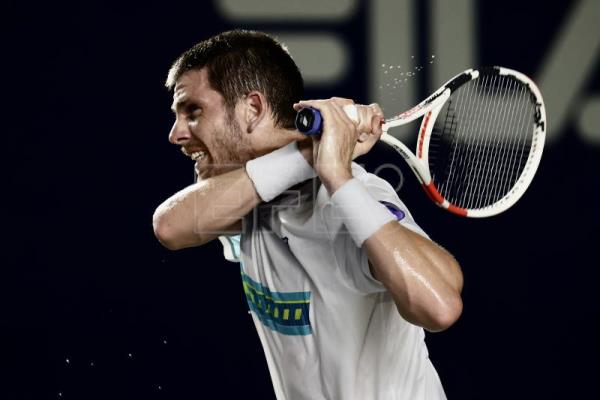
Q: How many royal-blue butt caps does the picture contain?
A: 1